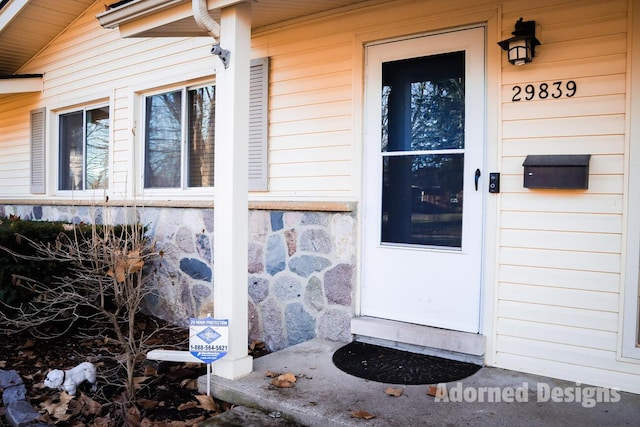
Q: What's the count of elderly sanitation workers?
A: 0